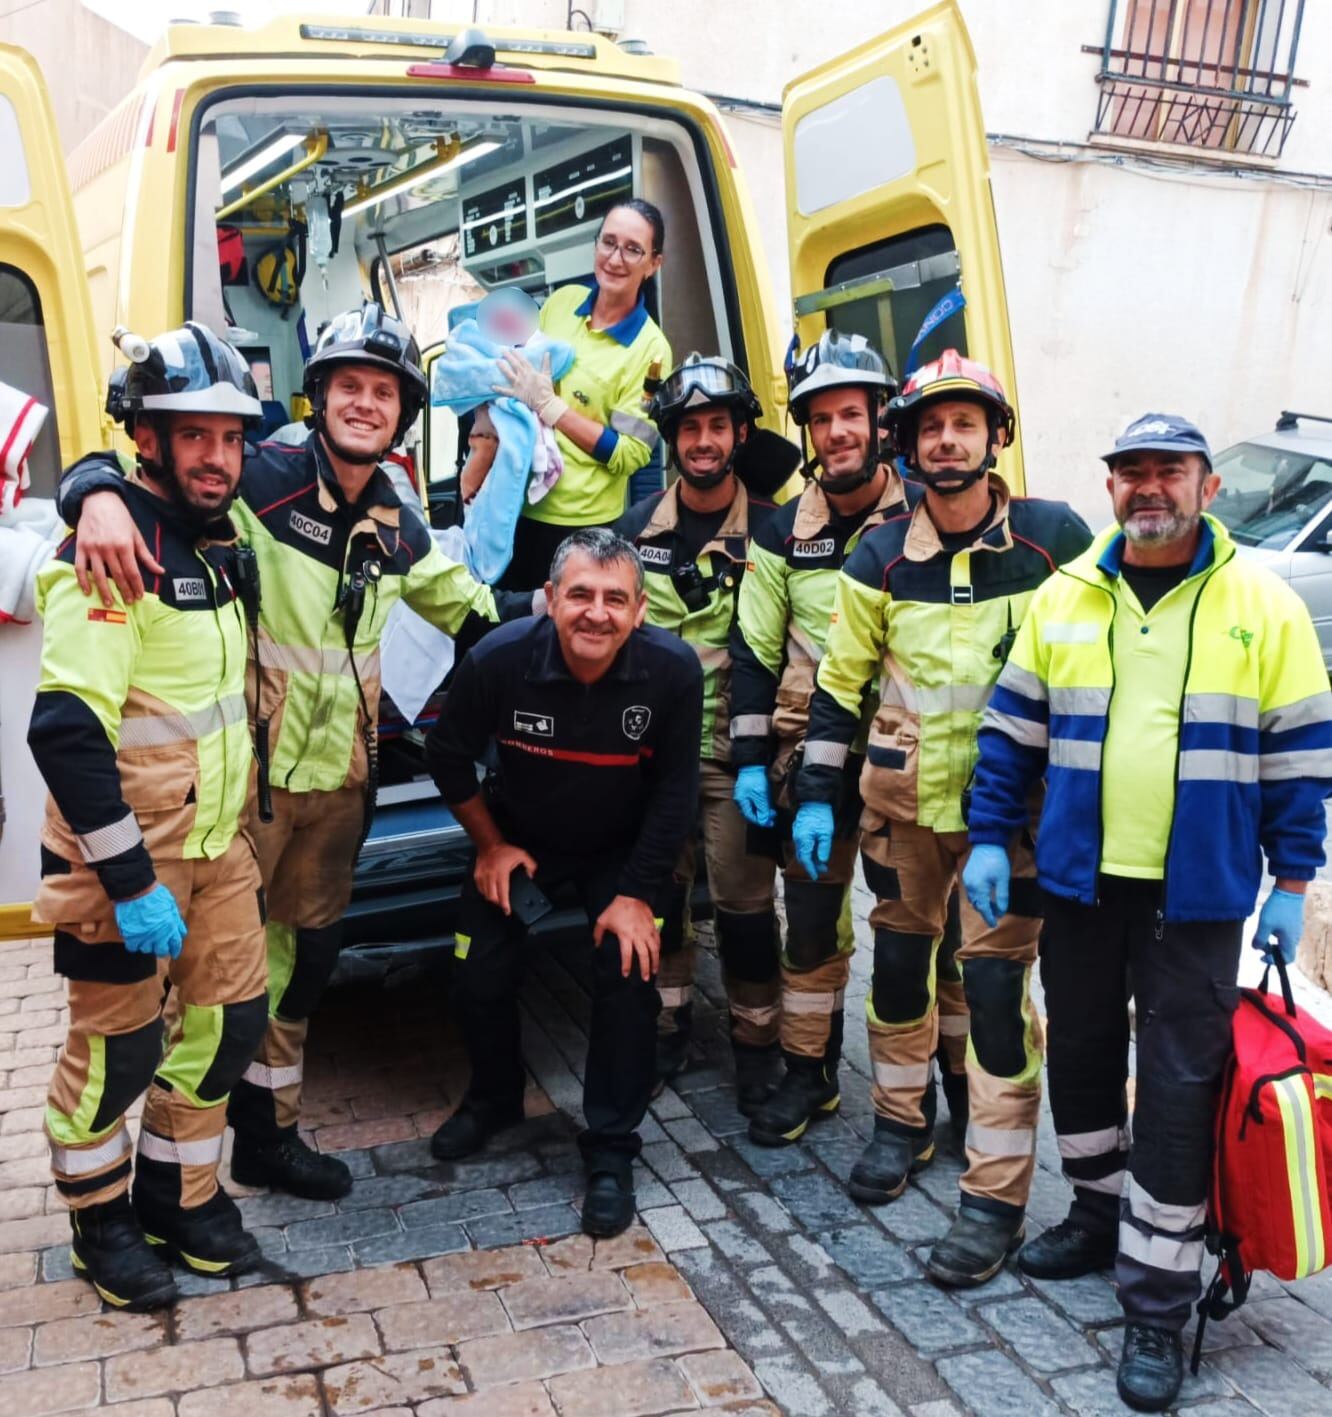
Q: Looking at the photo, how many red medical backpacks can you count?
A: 1